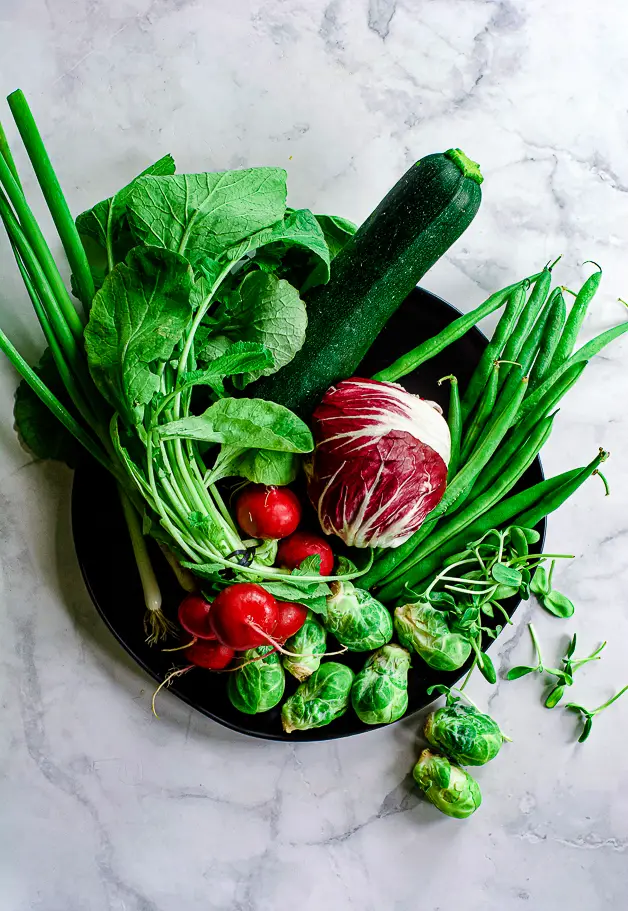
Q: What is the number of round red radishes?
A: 6